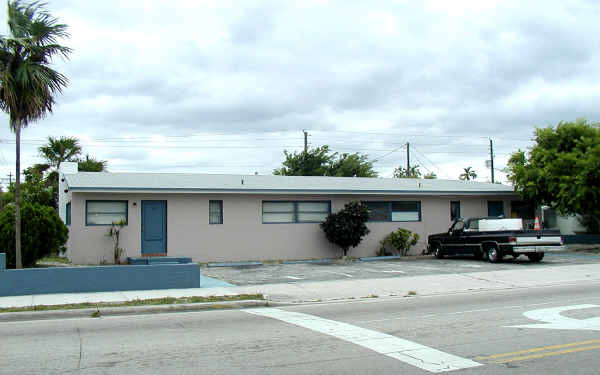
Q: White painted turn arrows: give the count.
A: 1